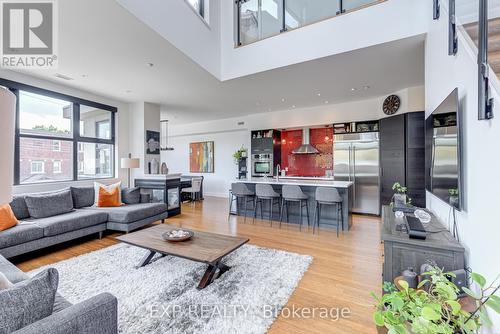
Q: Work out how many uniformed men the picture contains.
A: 0